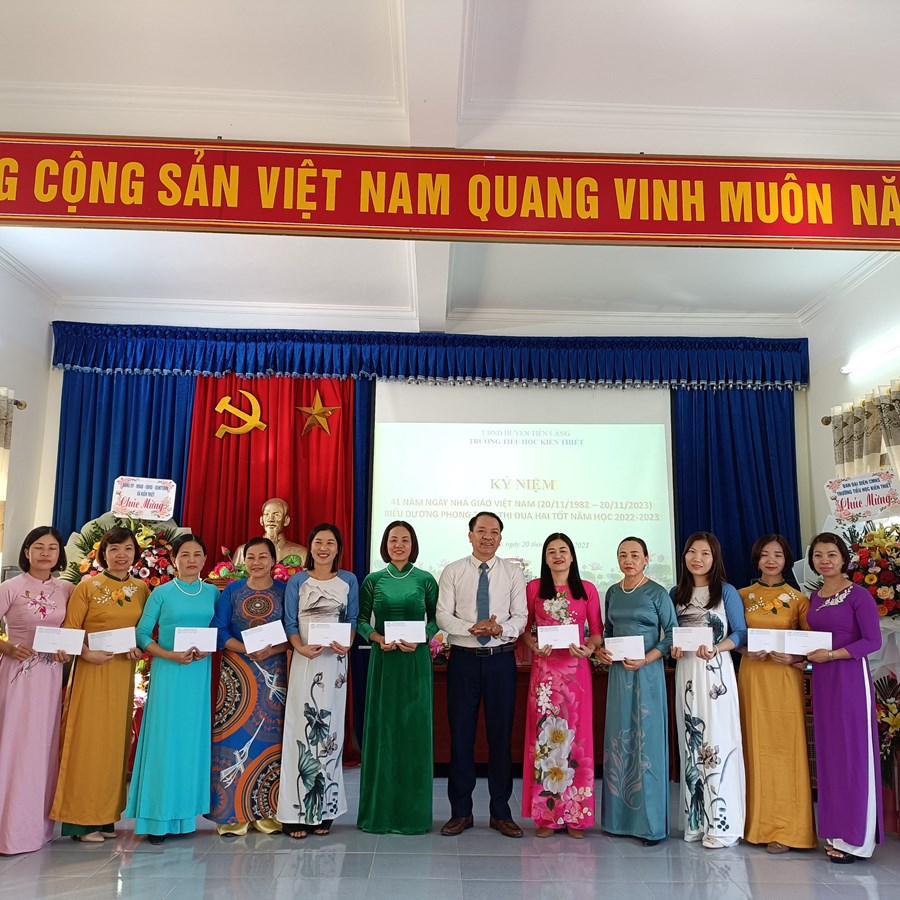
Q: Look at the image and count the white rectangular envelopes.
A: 11